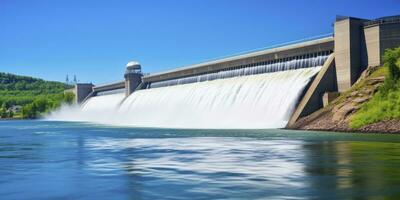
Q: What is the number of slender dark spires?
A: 2